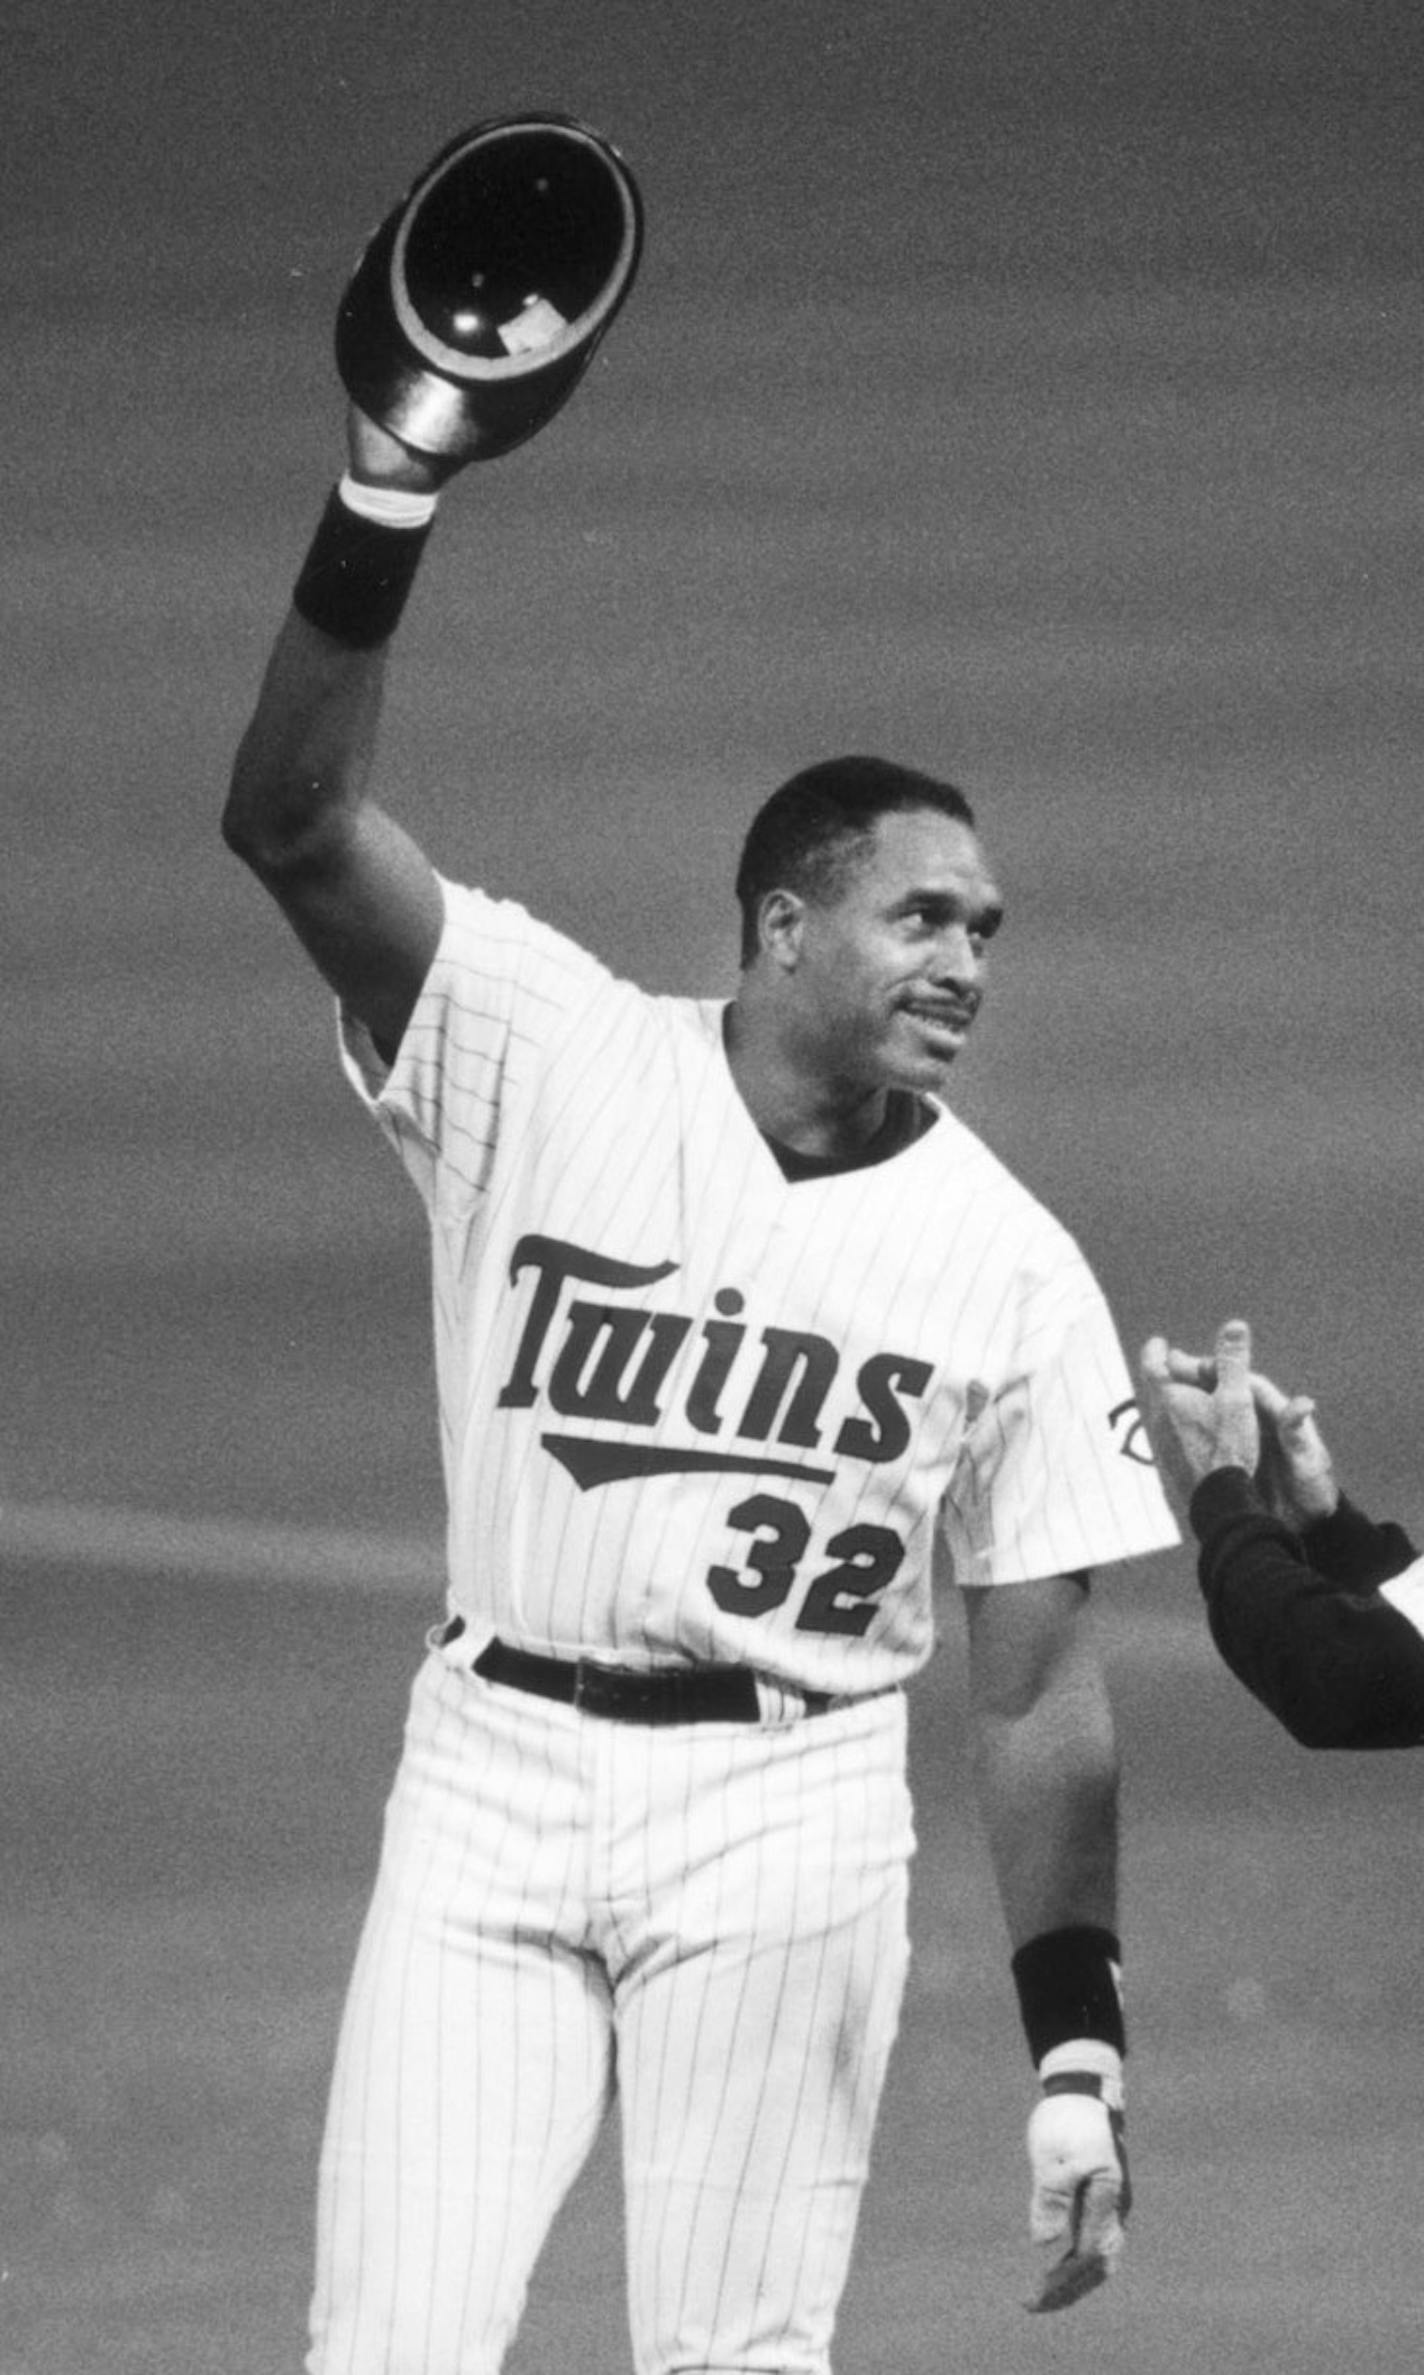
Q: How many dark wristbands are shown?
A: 2